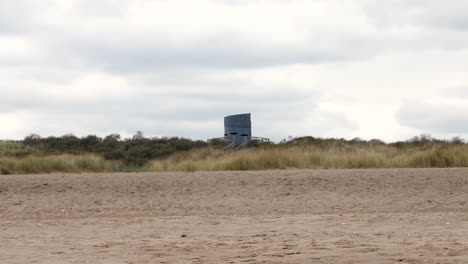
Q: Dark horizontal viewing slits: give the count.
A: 3